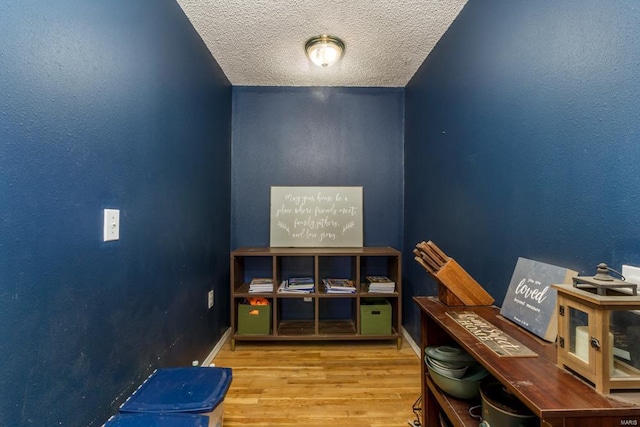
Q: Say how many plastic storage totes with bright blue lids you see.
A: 2